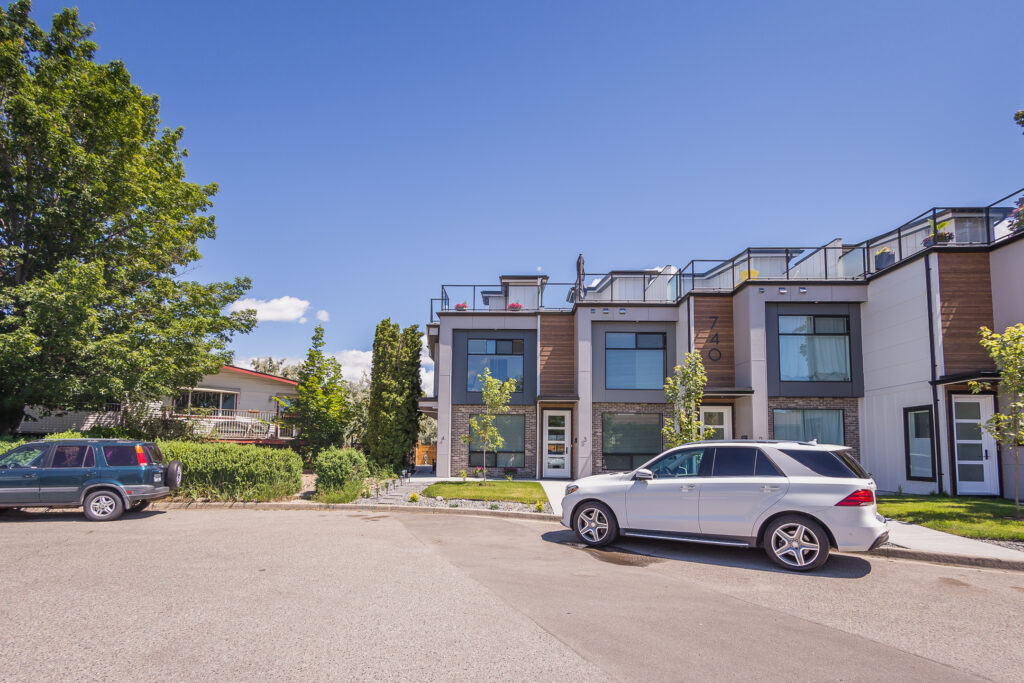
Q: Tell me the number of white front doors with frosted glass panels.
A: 3